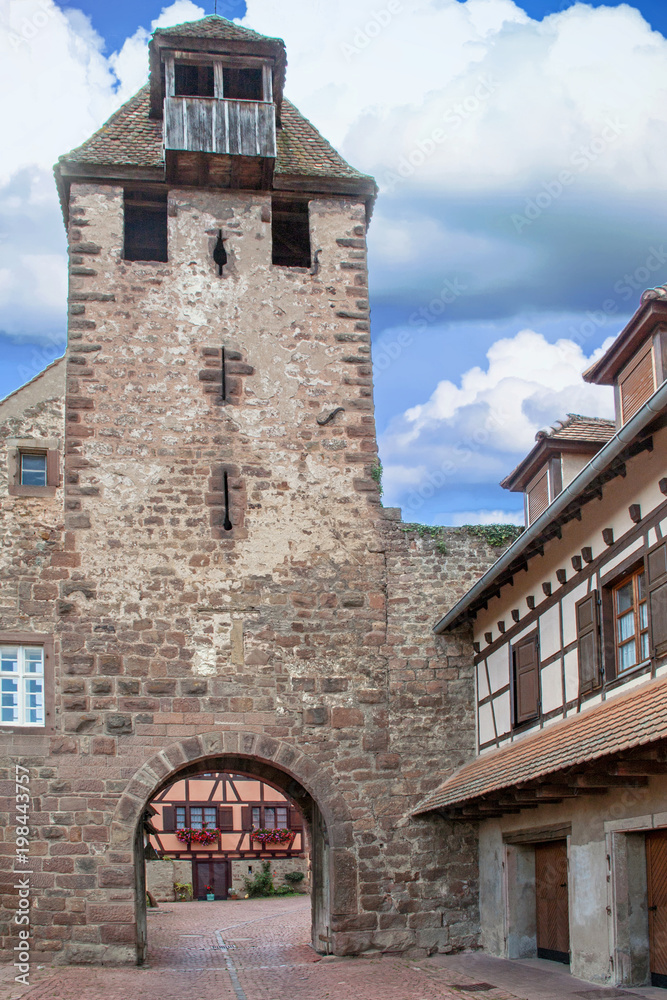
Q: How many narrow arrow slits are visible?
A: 3